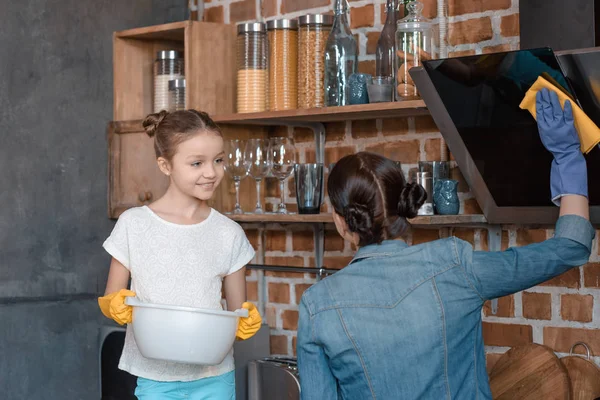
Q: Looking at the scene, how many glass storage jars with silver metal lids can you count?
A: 5